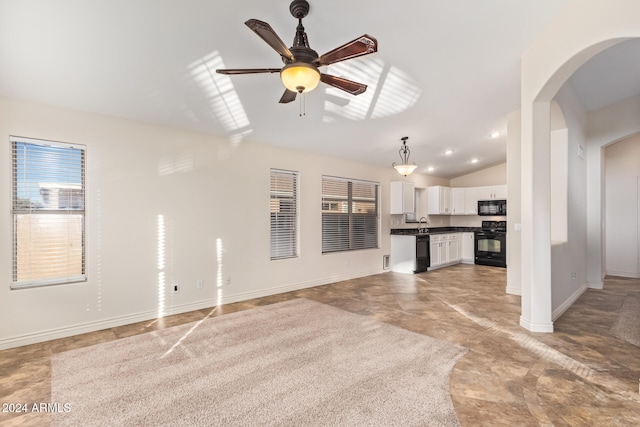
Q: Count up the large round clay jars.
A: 0